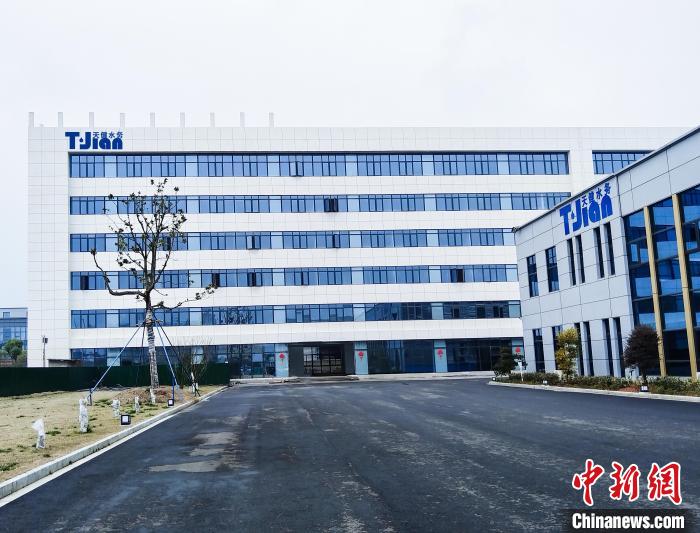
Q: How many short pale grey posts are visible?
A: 9